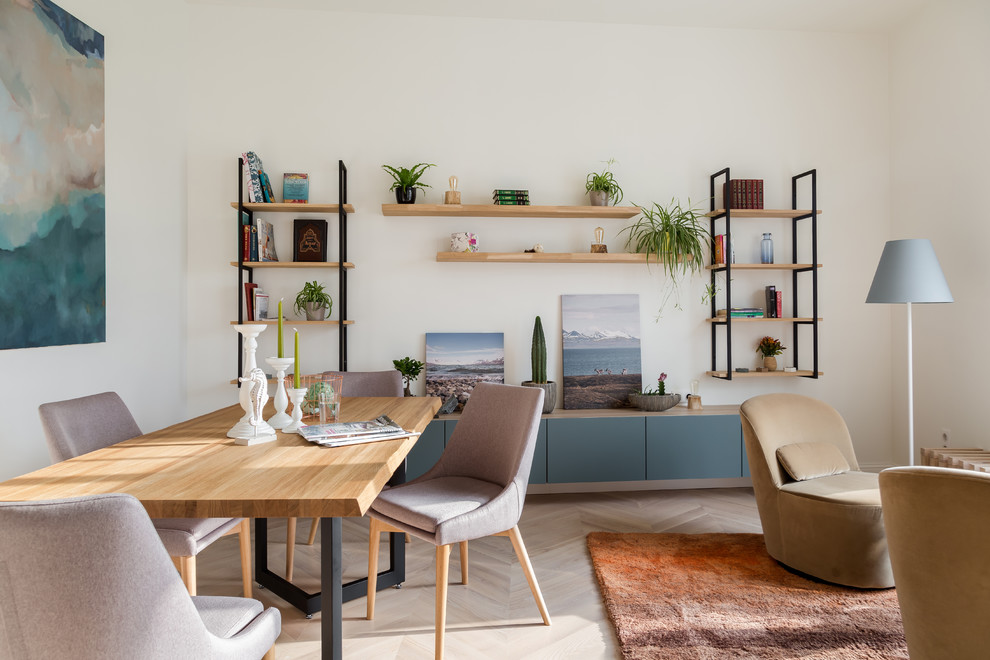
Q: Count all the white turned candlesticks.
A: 3